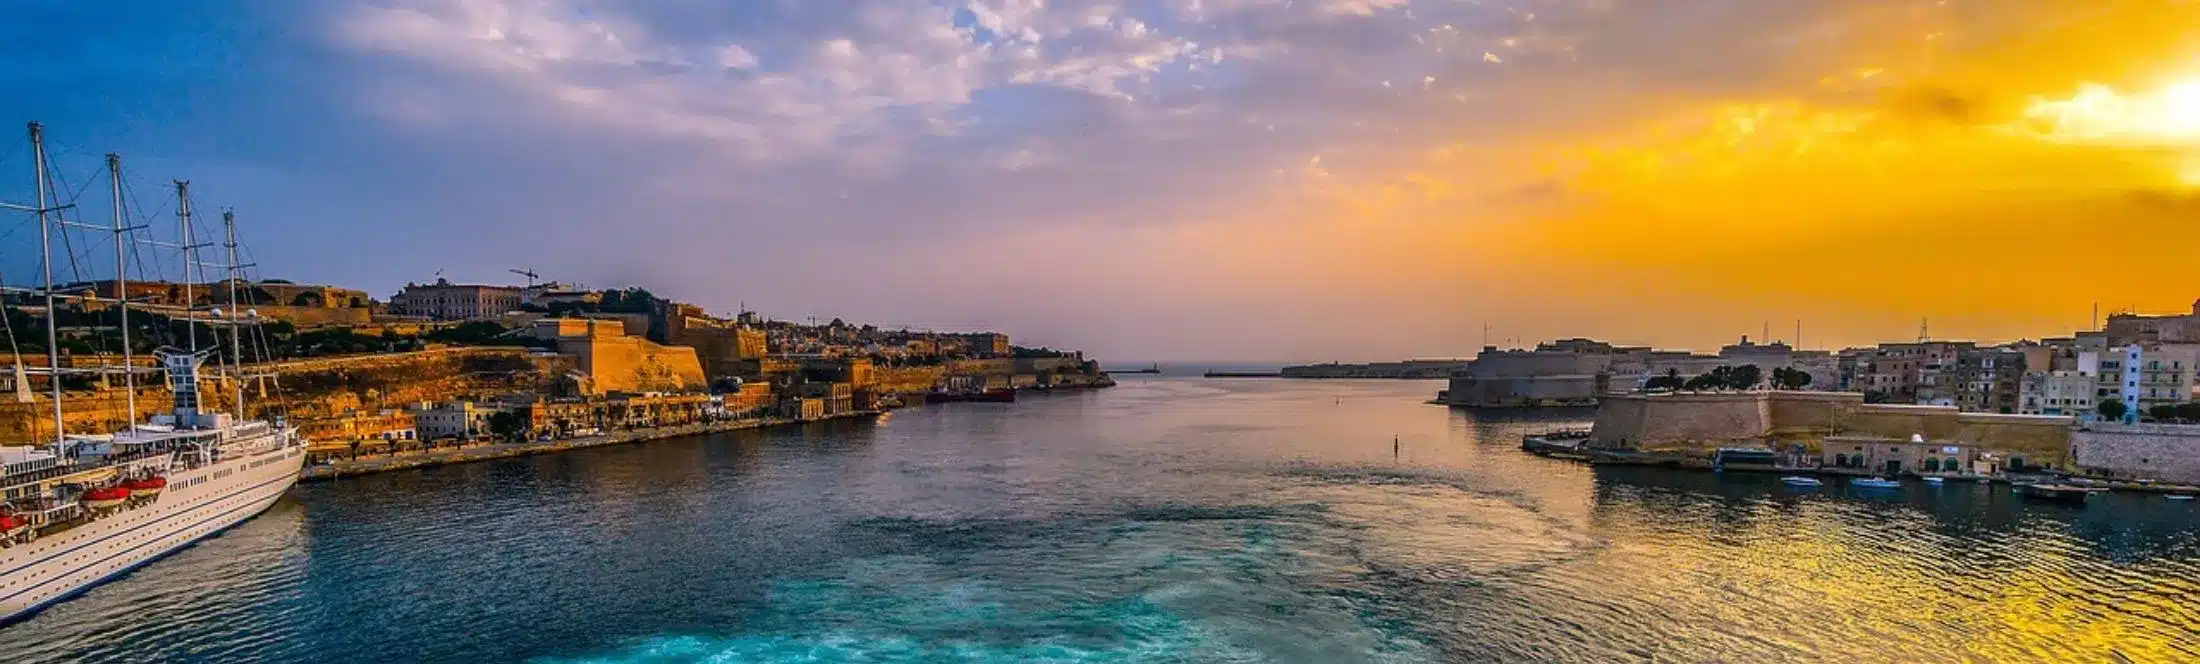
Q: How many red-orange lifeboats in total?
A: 3